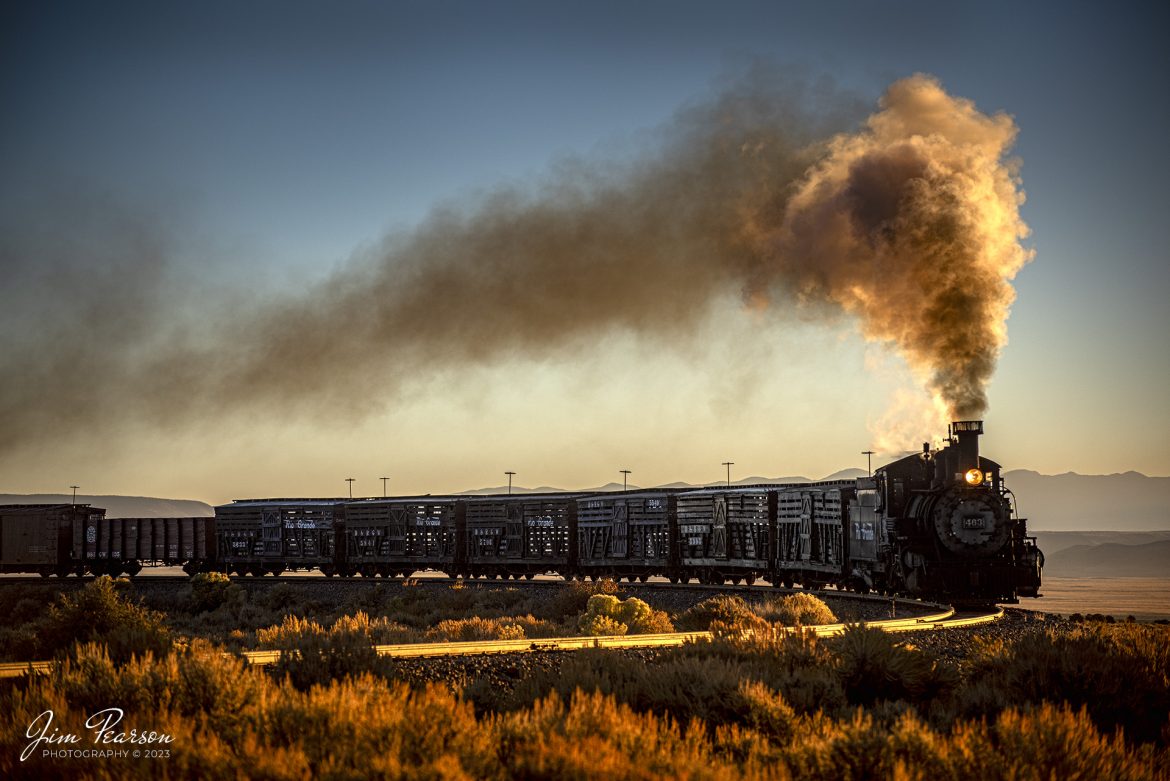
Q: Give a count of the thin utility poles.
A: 7